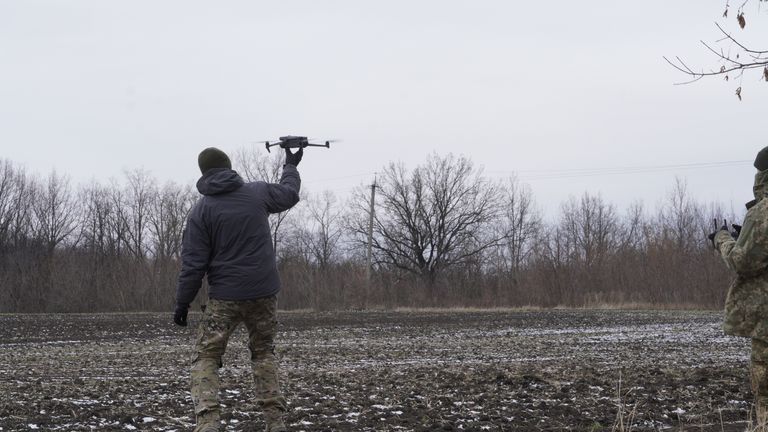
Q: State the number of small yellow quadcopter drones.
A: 0